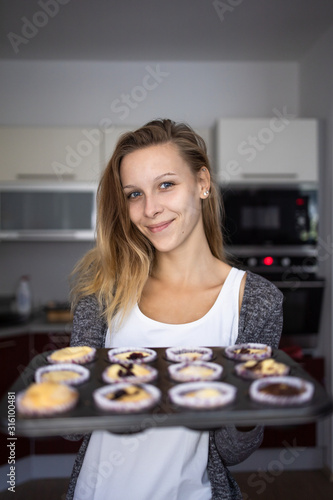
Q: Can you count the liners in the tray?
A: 12